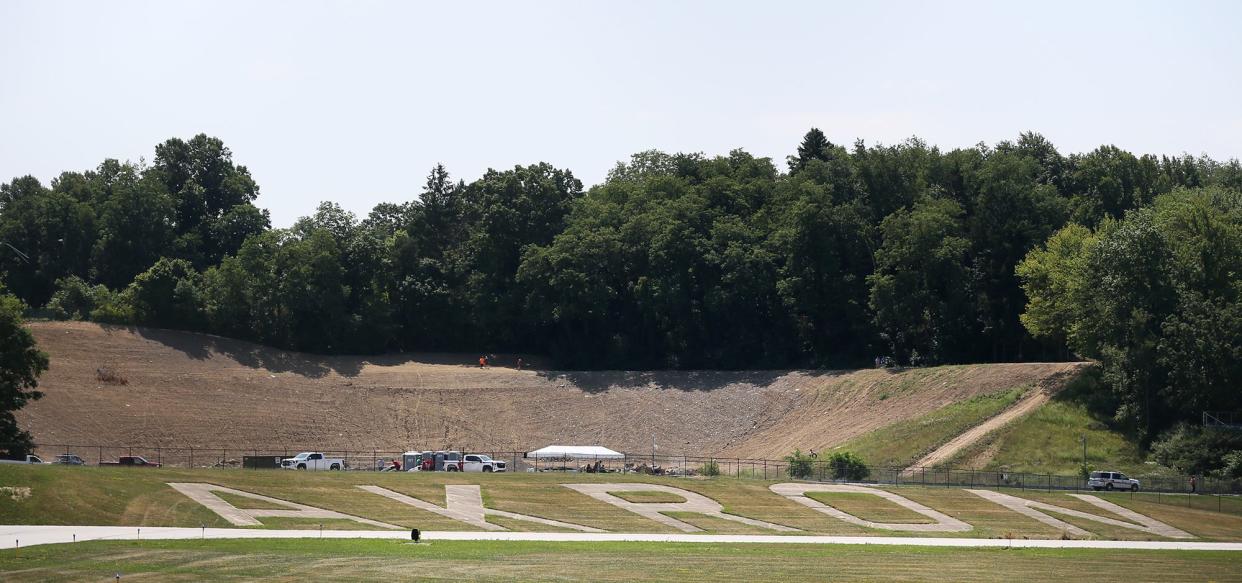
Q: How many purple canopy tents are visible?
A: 0